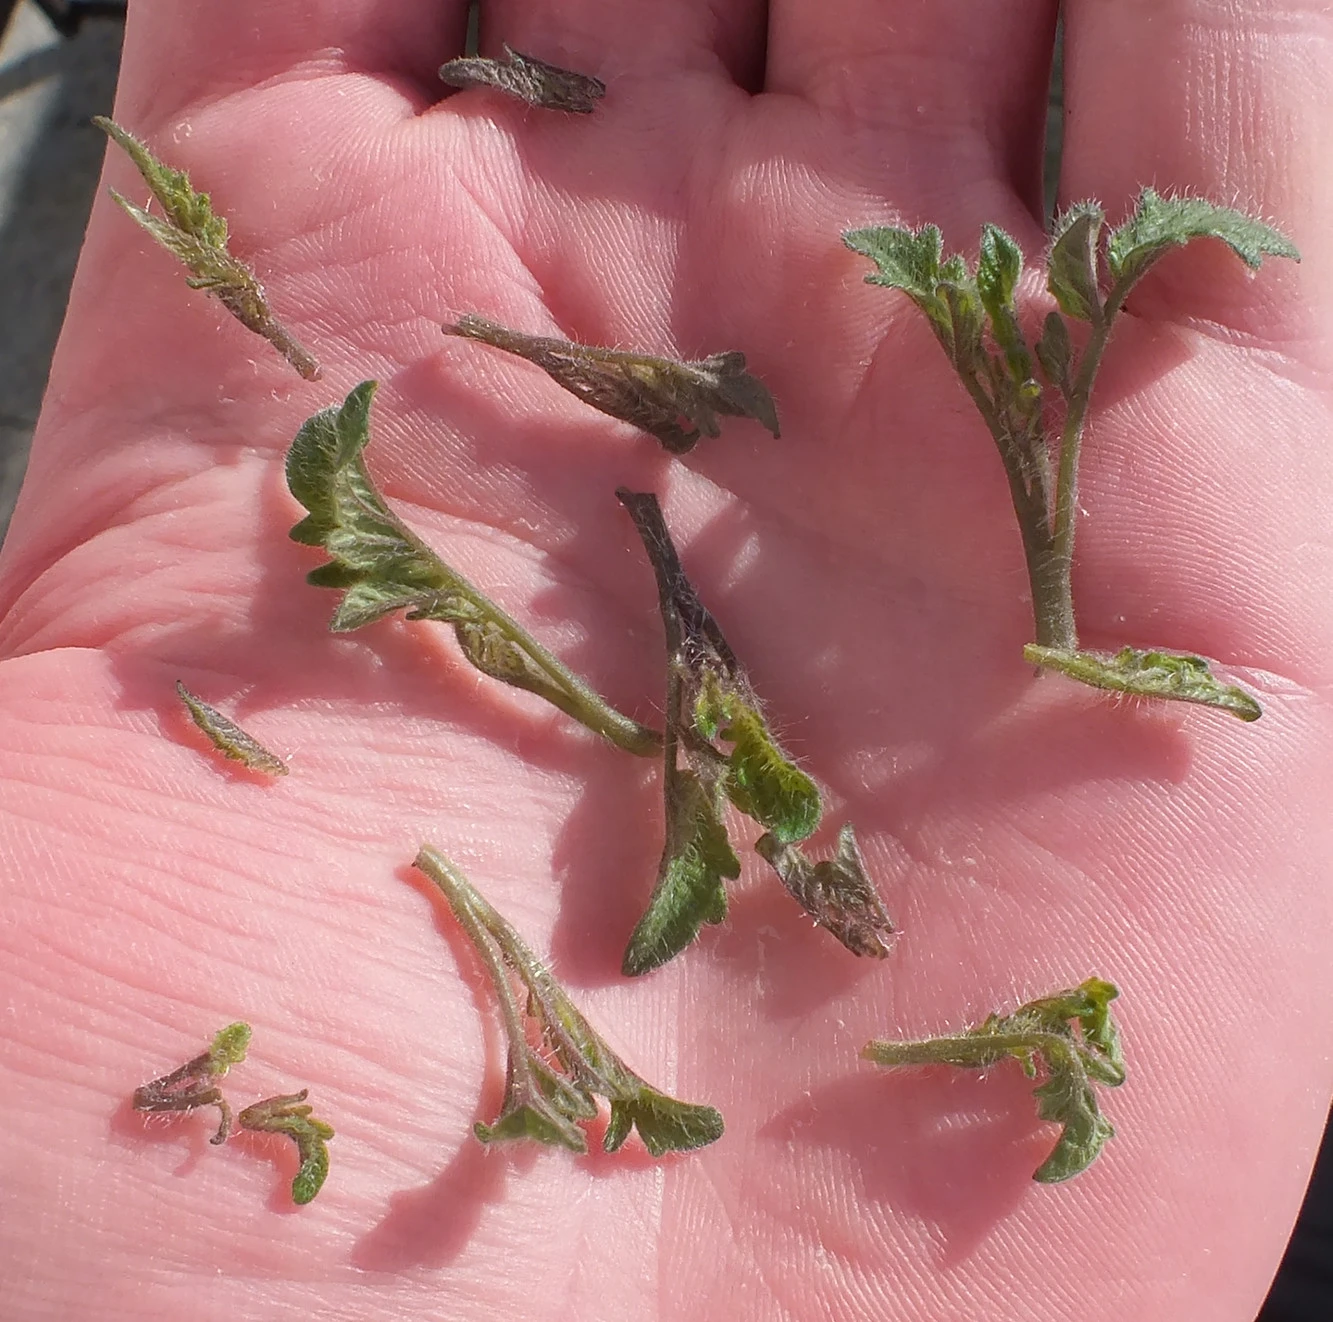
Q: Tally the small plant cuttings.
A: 13